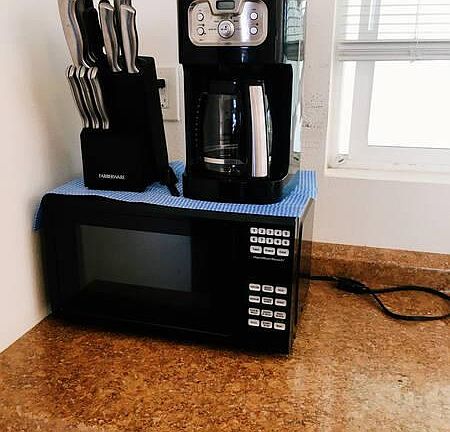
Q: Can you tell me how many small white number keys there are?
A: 10